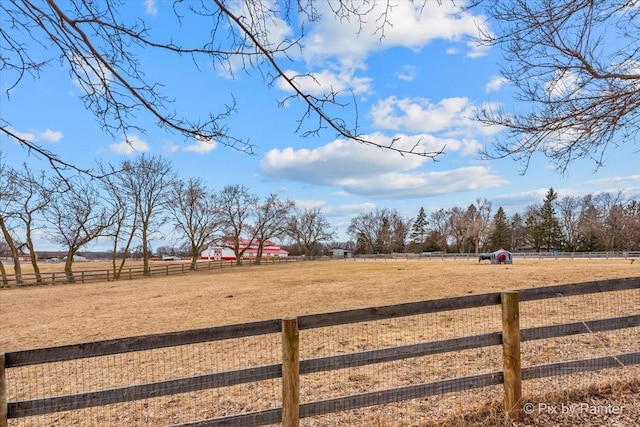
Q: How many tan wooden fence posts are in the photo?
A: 3